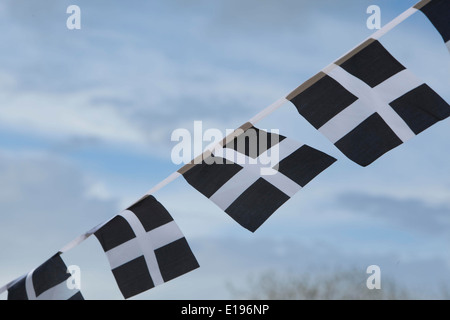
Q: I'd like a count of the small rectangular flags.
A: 5